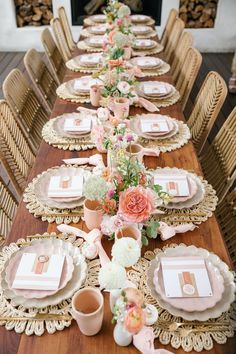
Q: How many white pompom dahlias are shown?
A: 2